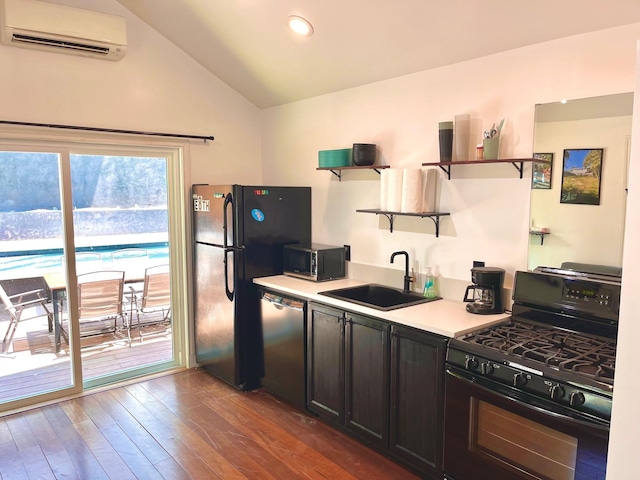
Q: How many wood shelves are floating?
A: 3